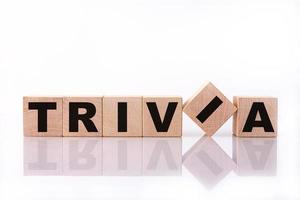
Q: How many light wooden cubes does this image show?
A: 6